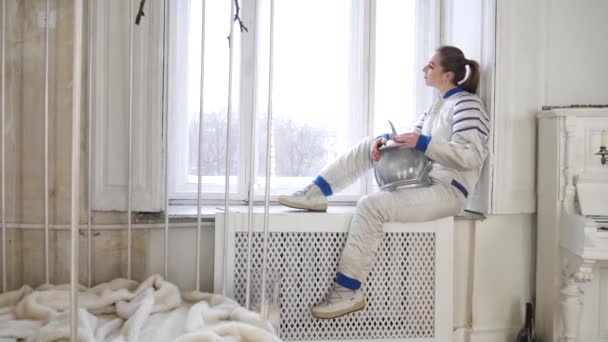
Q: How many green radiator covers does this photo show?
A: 0